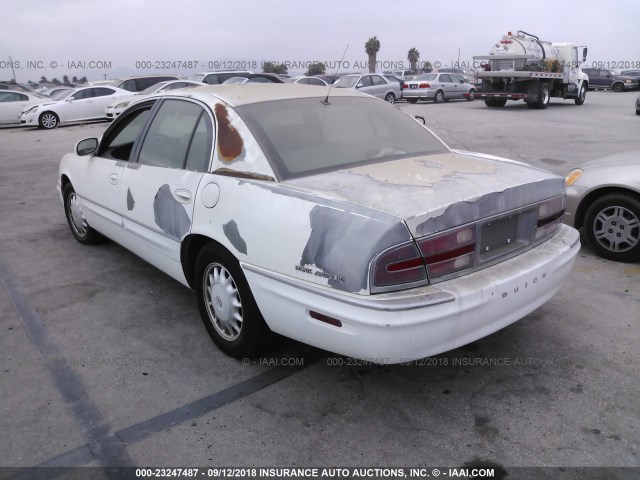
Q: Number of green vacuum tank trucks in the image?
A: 0